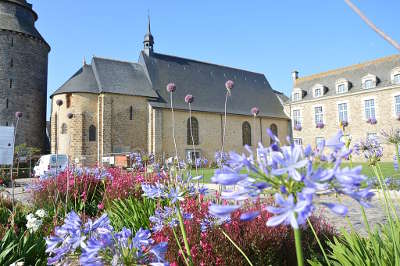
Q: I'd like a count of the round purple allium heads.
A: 7